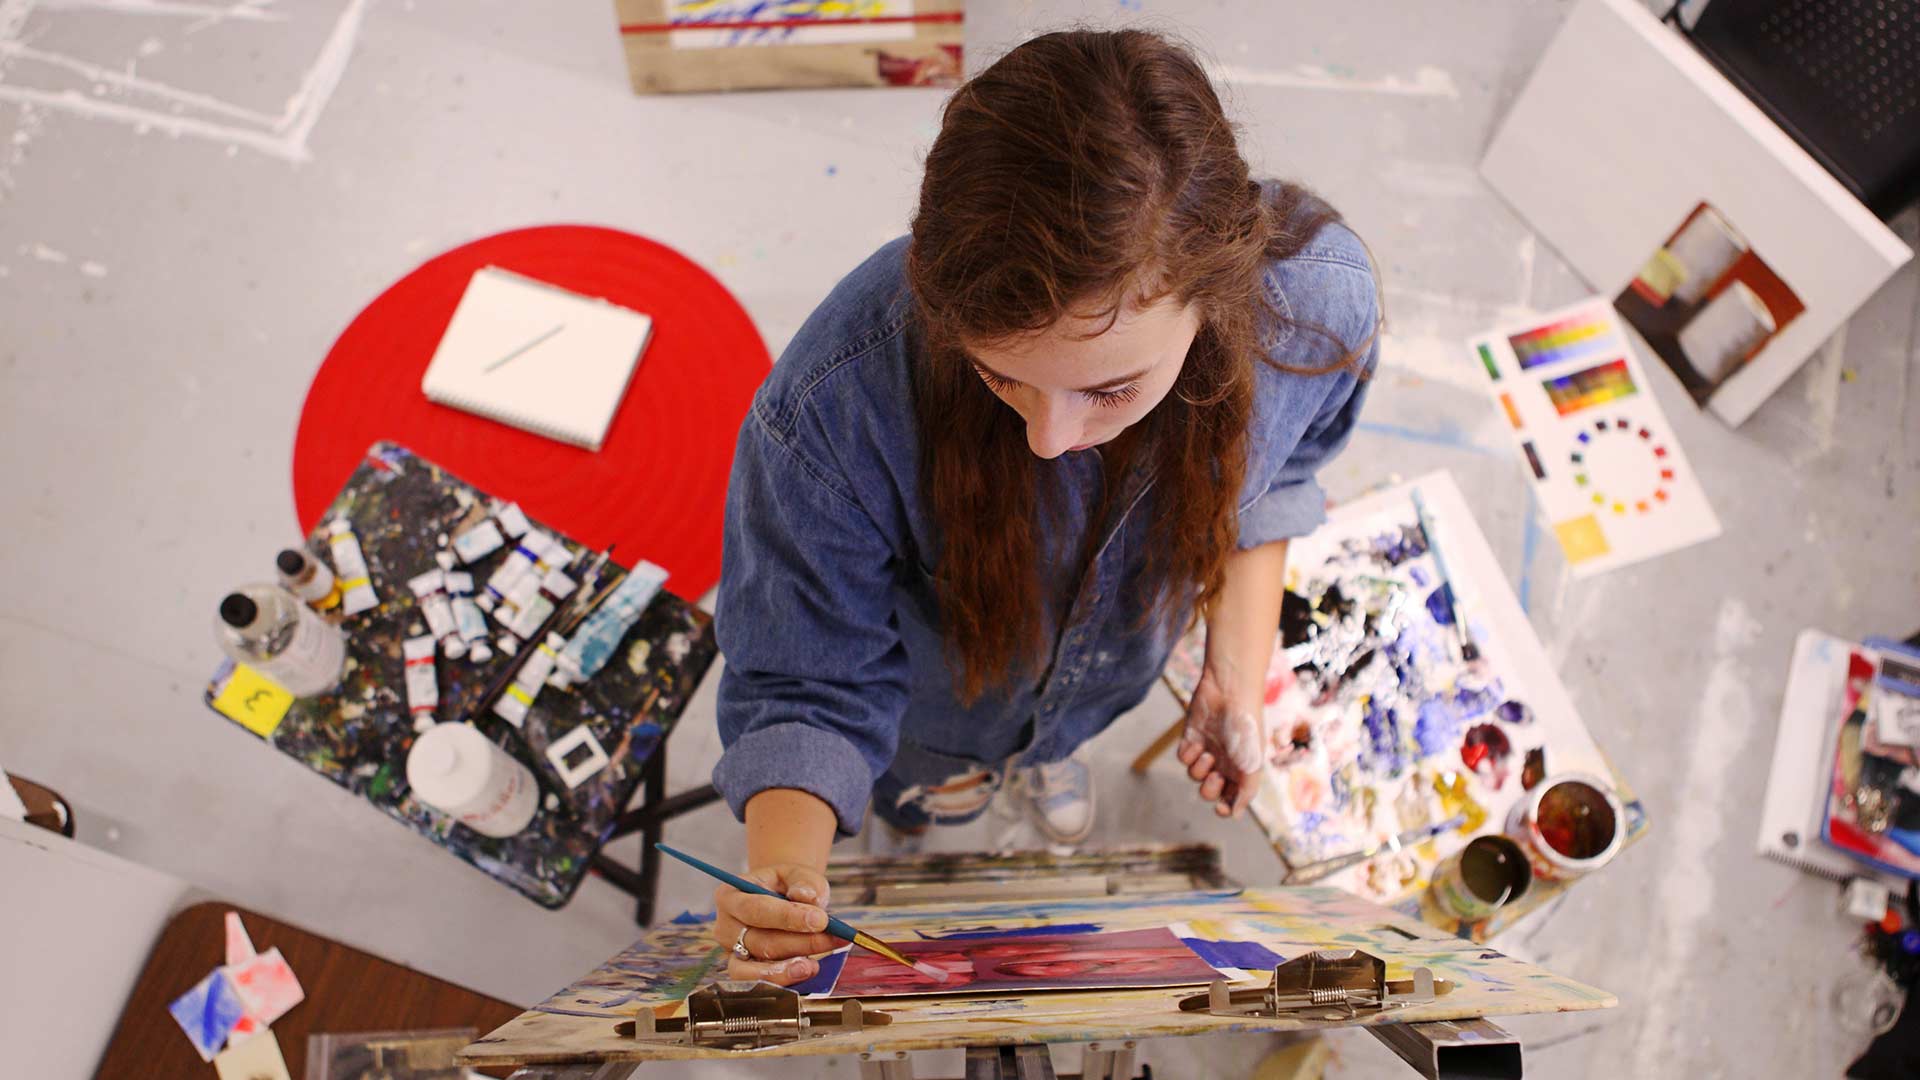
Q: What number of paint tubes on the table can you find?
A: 10